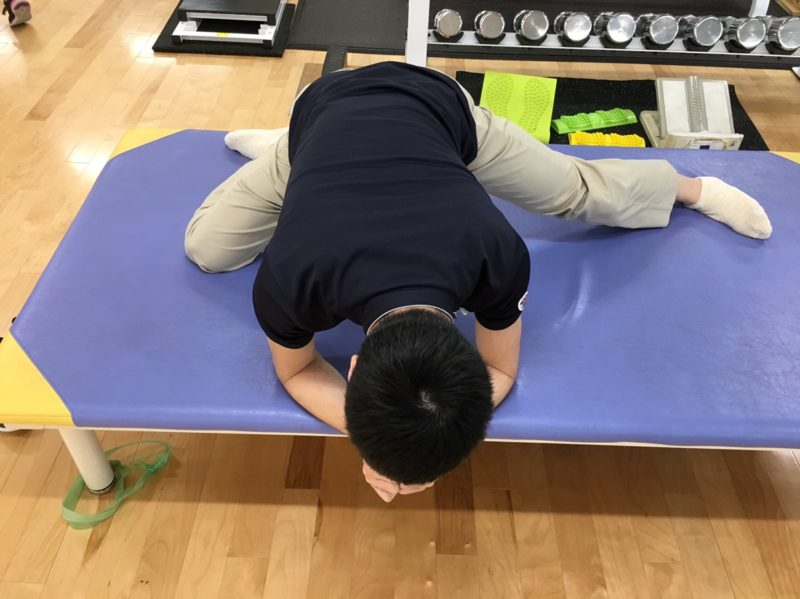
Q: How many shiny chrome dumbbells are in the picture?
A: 9